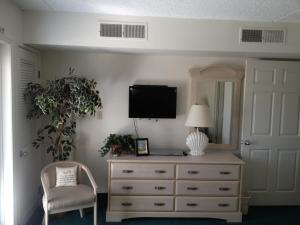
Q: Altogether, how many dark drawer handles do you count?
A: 12